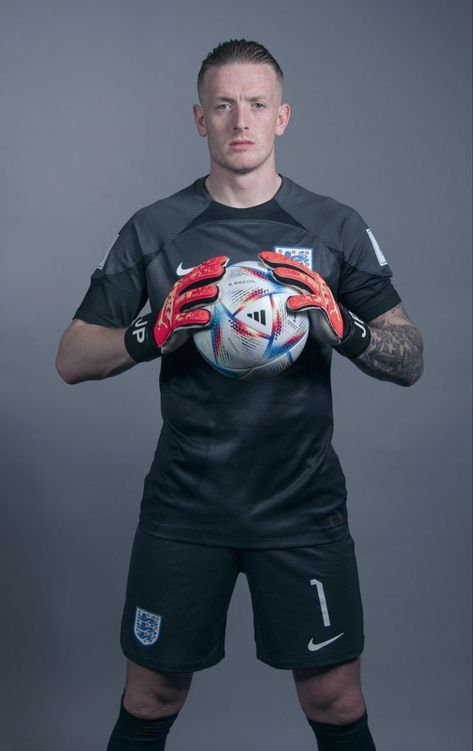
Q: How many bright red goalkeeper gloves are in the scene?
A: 2